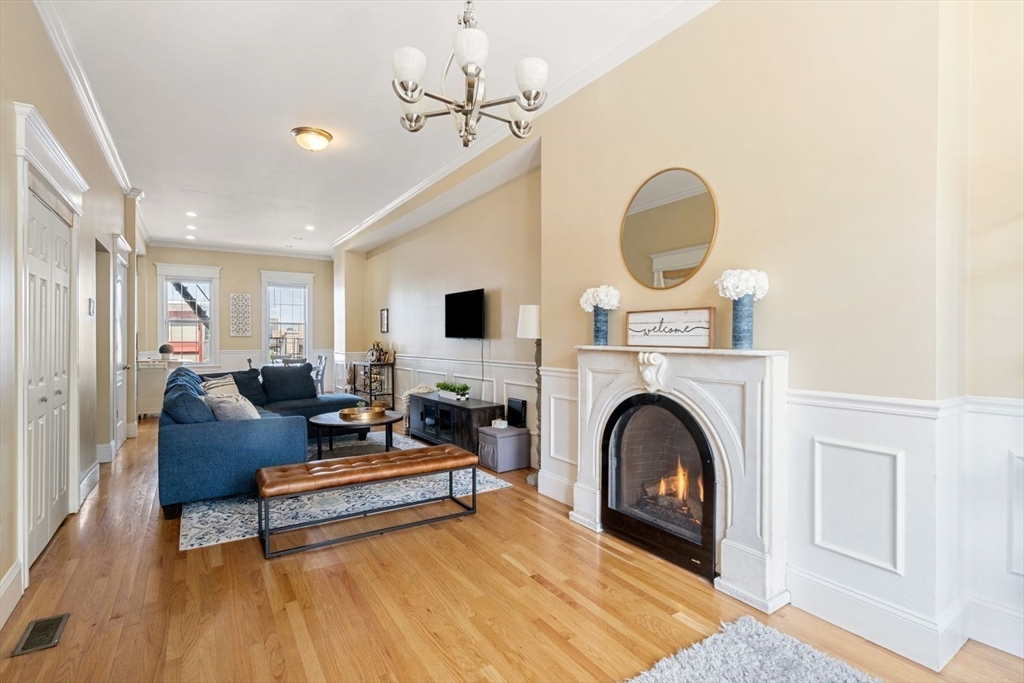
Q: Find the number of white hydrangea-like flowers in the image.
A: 2